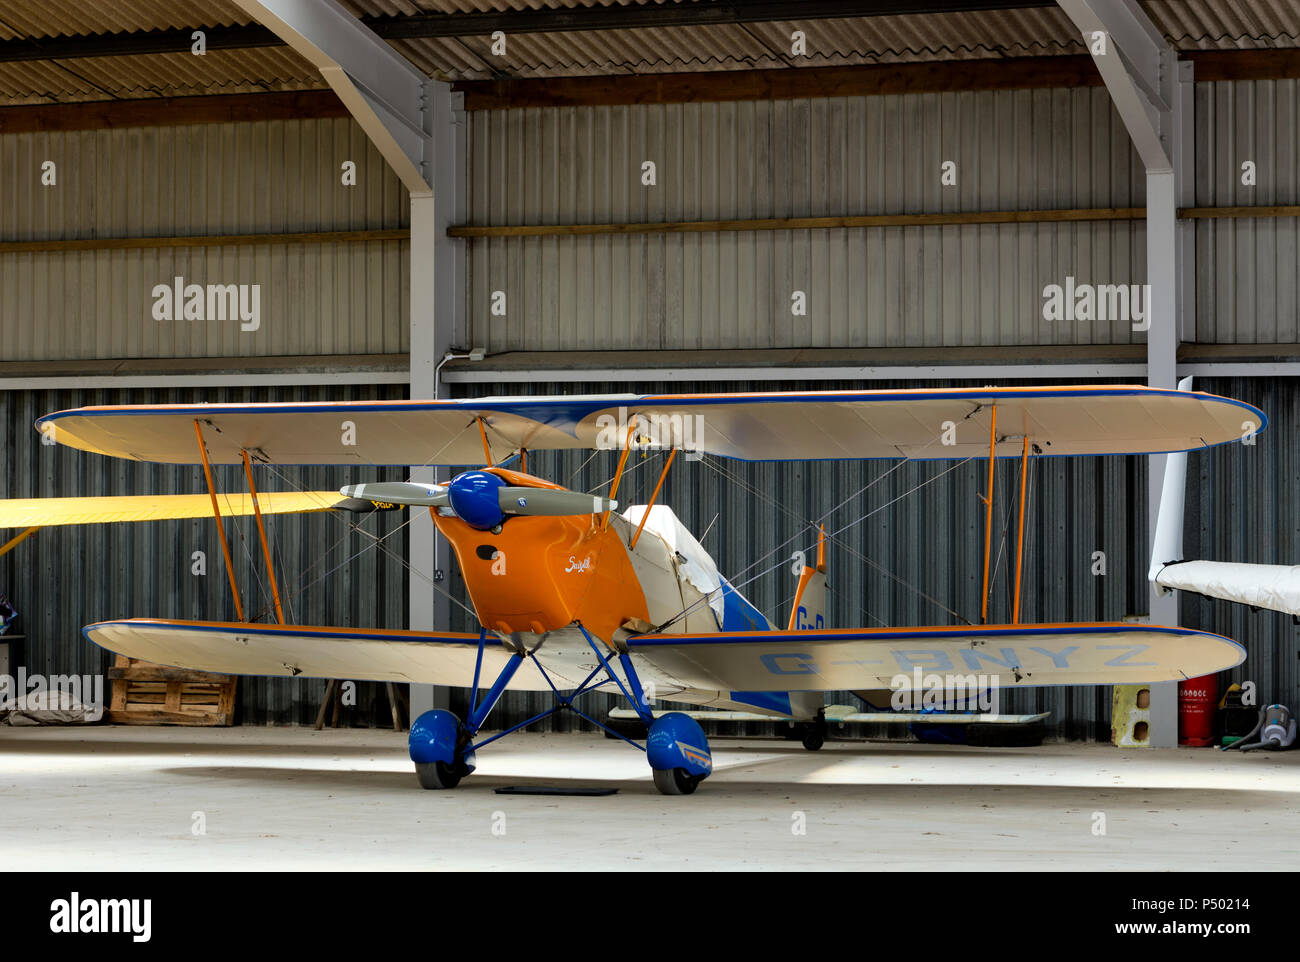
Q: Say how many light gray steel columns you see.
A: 2